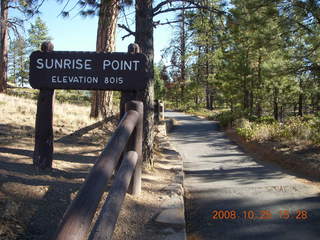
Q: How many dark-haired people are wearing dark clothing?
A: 0